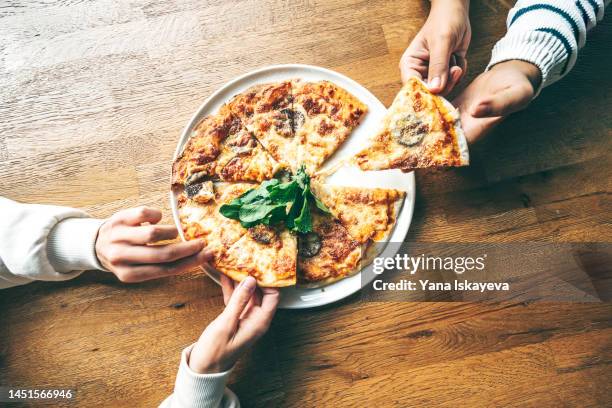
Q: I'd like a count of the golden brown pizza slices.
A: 8